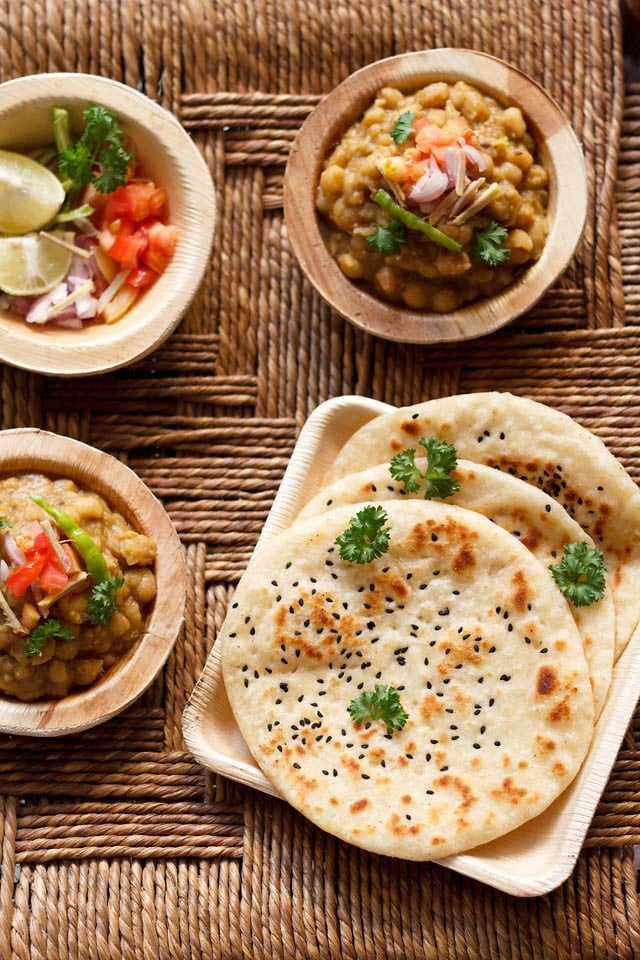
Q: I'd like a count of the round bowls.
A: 3